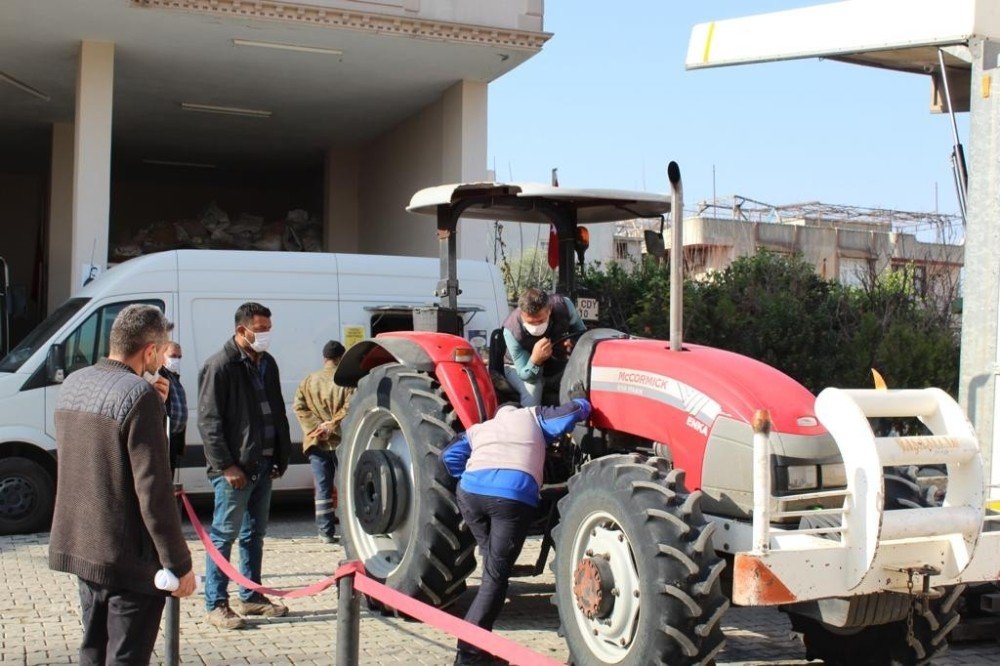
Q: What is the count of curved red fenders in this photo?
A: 1